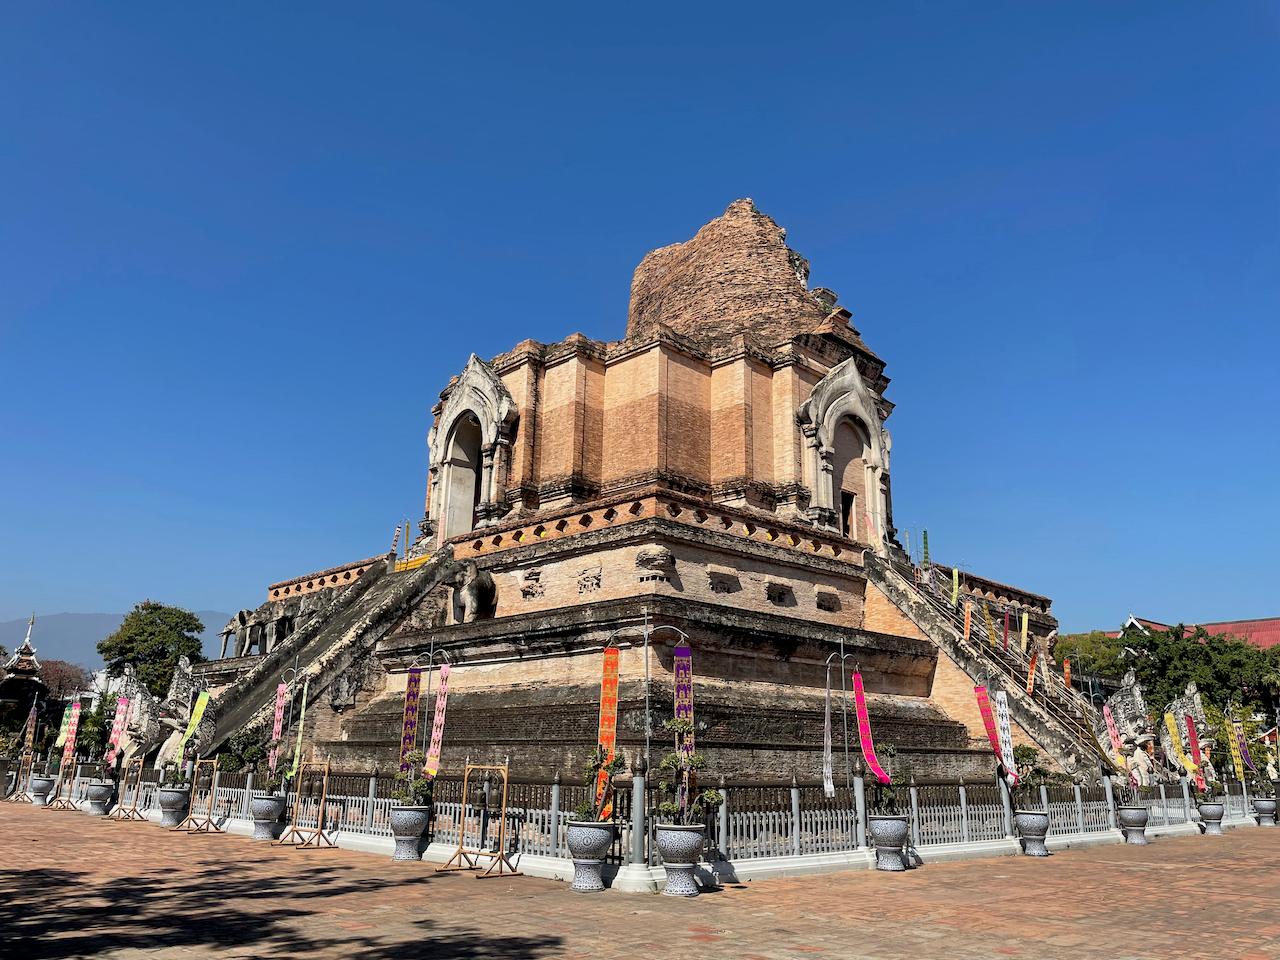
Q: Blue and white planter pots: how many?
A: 12